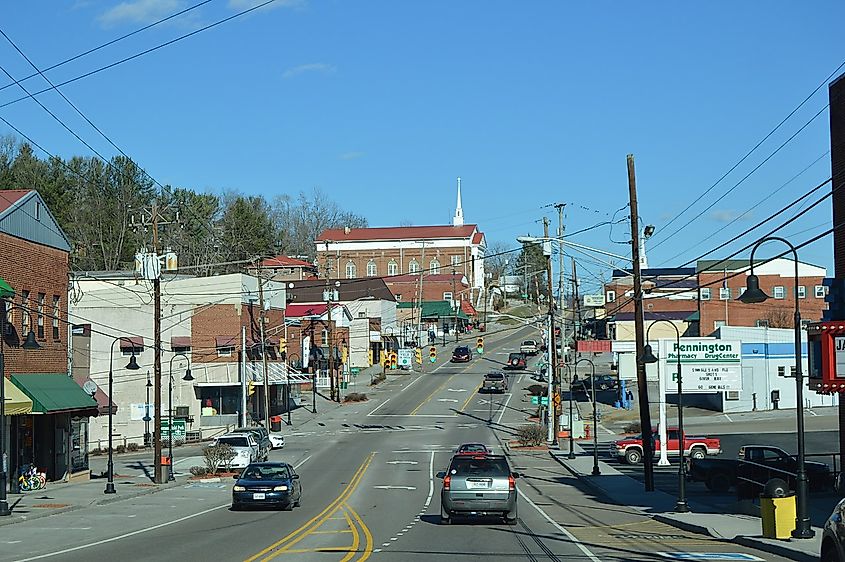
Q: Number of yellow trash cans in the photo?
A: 1